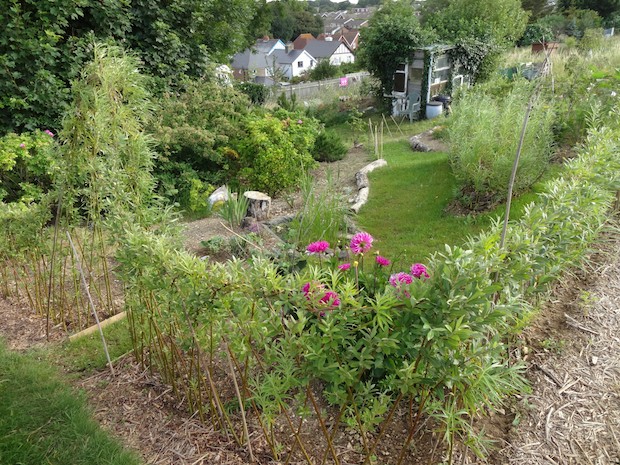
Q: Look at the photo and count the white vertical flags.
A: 0